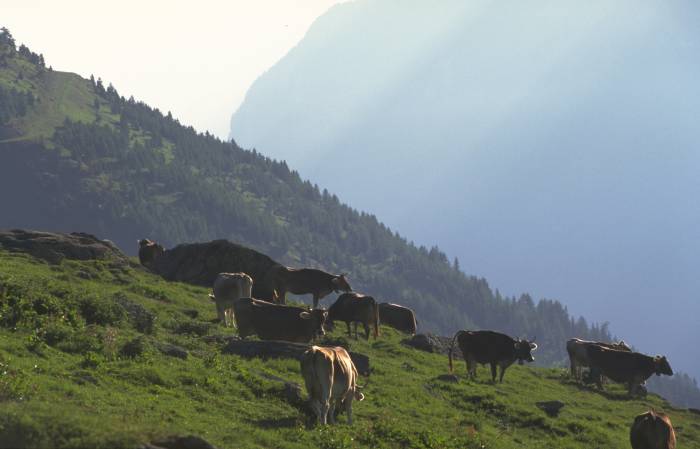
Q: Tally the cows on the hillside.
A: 11